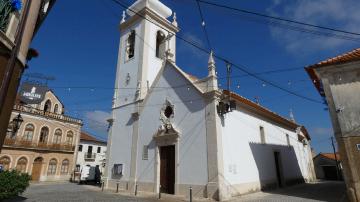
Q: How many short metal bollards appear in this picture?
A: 5